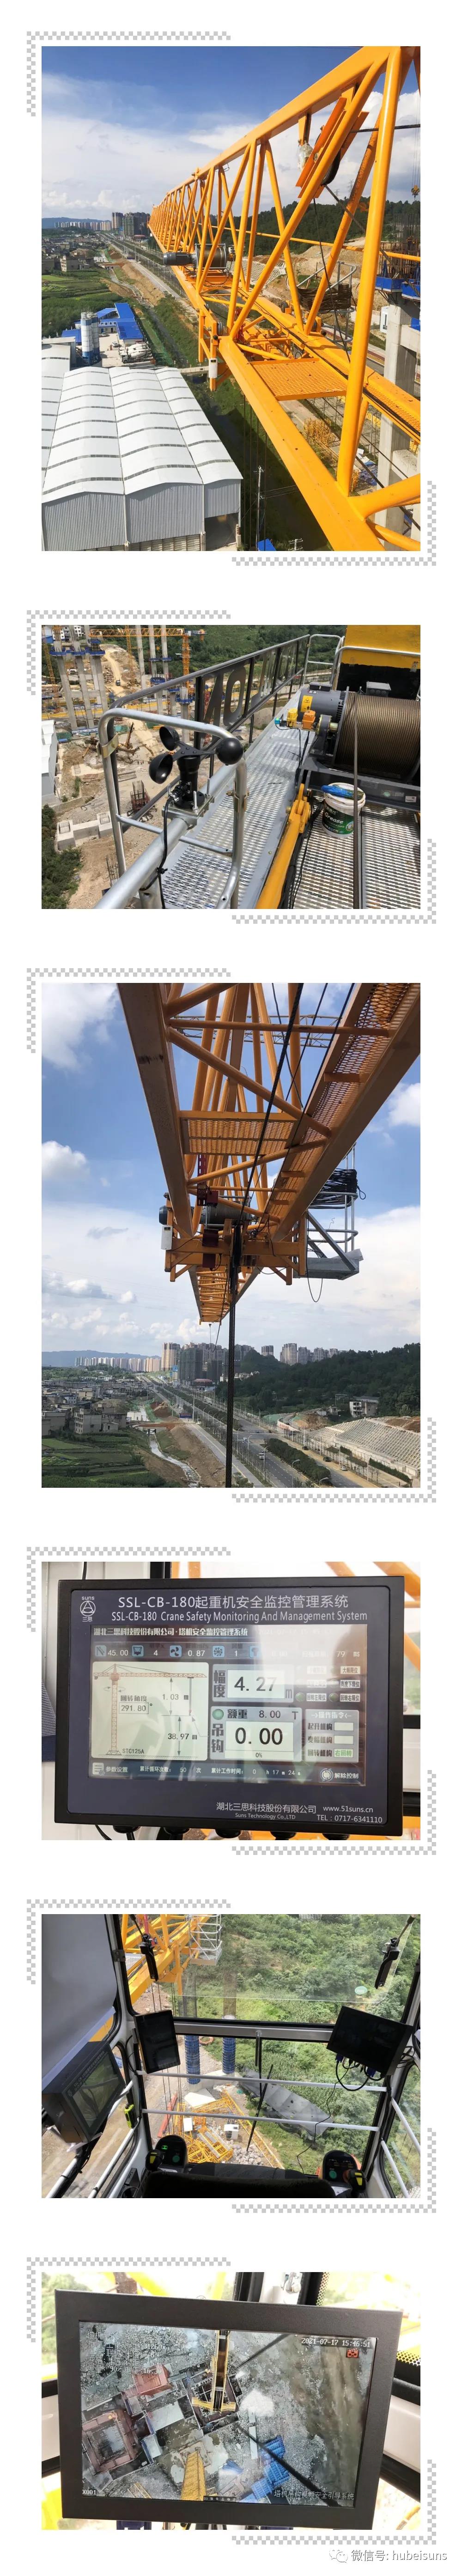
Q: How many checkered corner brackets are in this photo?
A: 12